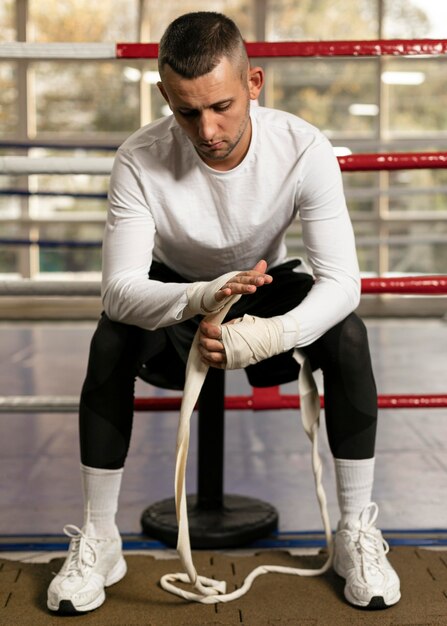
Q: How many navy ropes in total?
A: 3